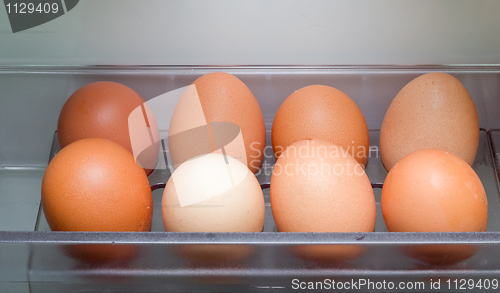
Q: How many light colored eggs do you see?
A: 1